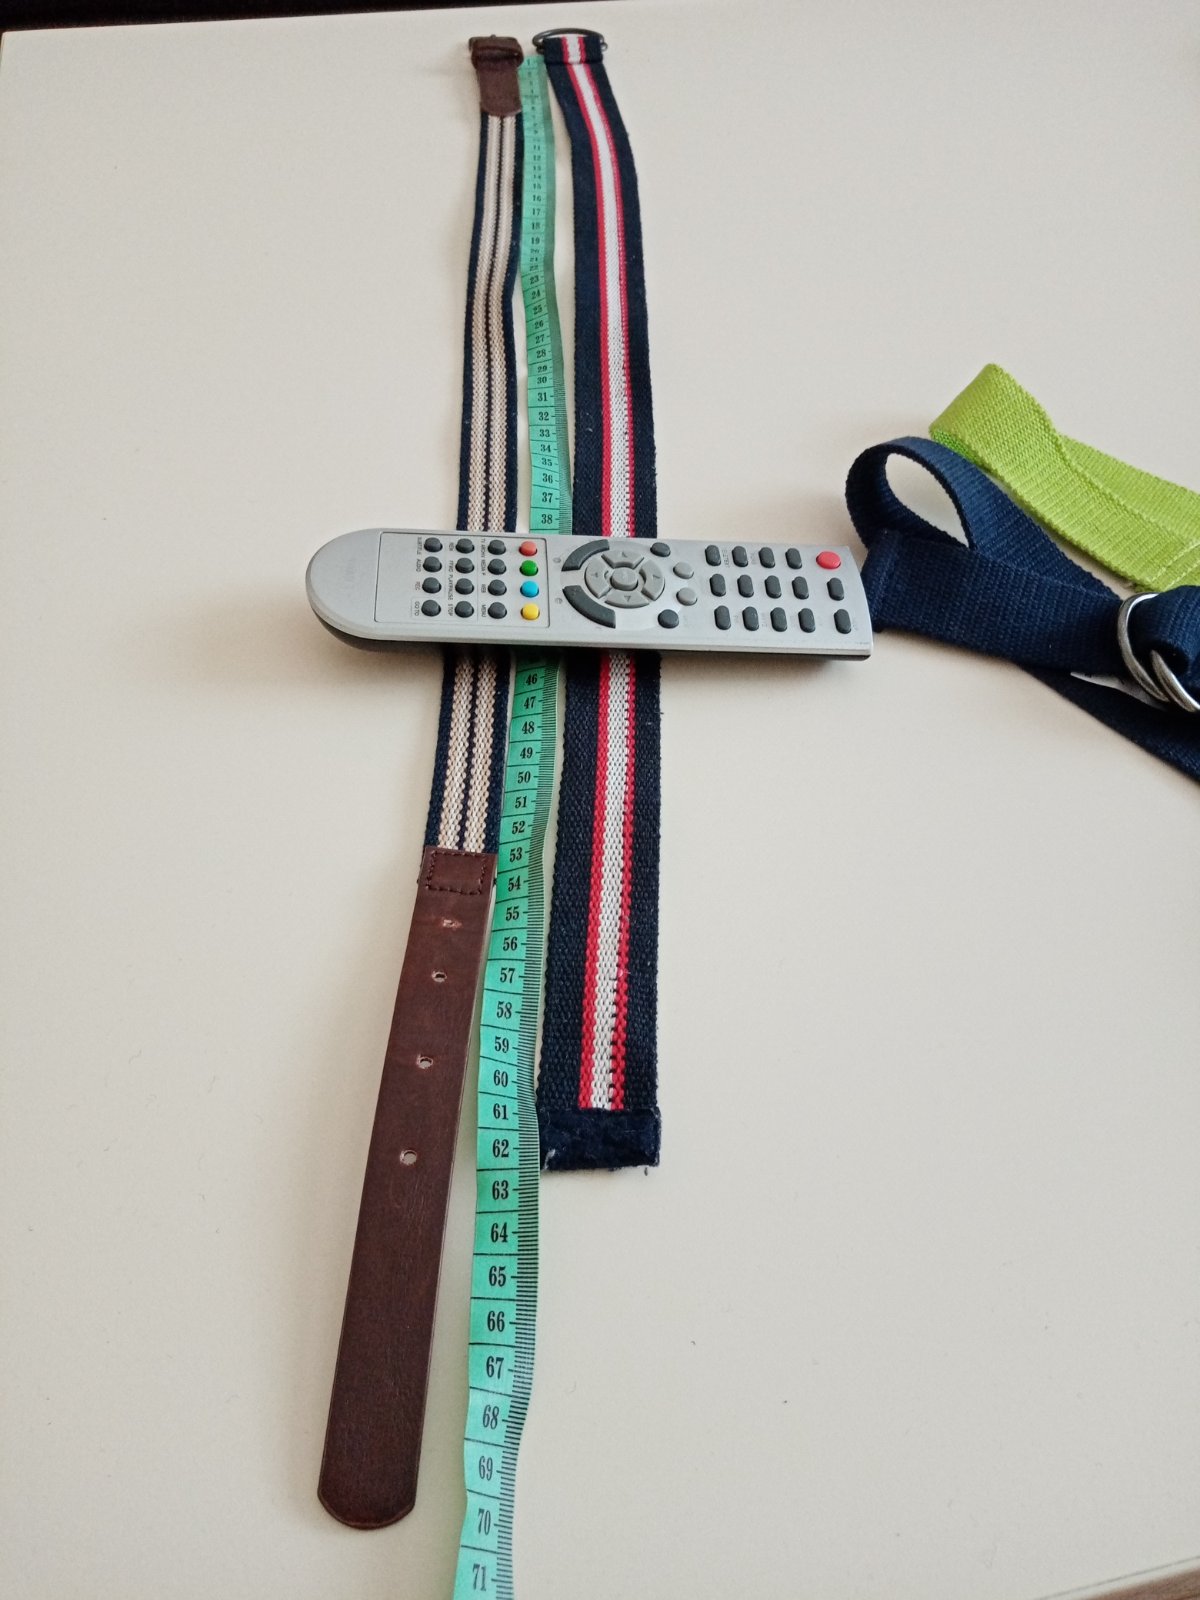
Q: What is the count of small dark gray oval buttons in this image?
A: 14